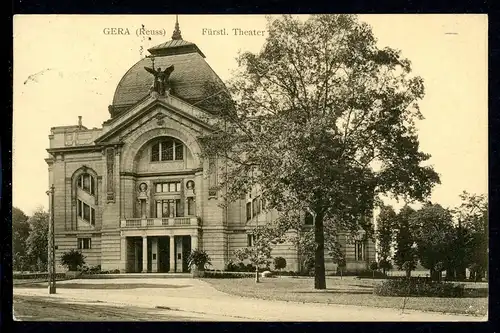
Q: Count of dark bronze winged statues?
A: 1